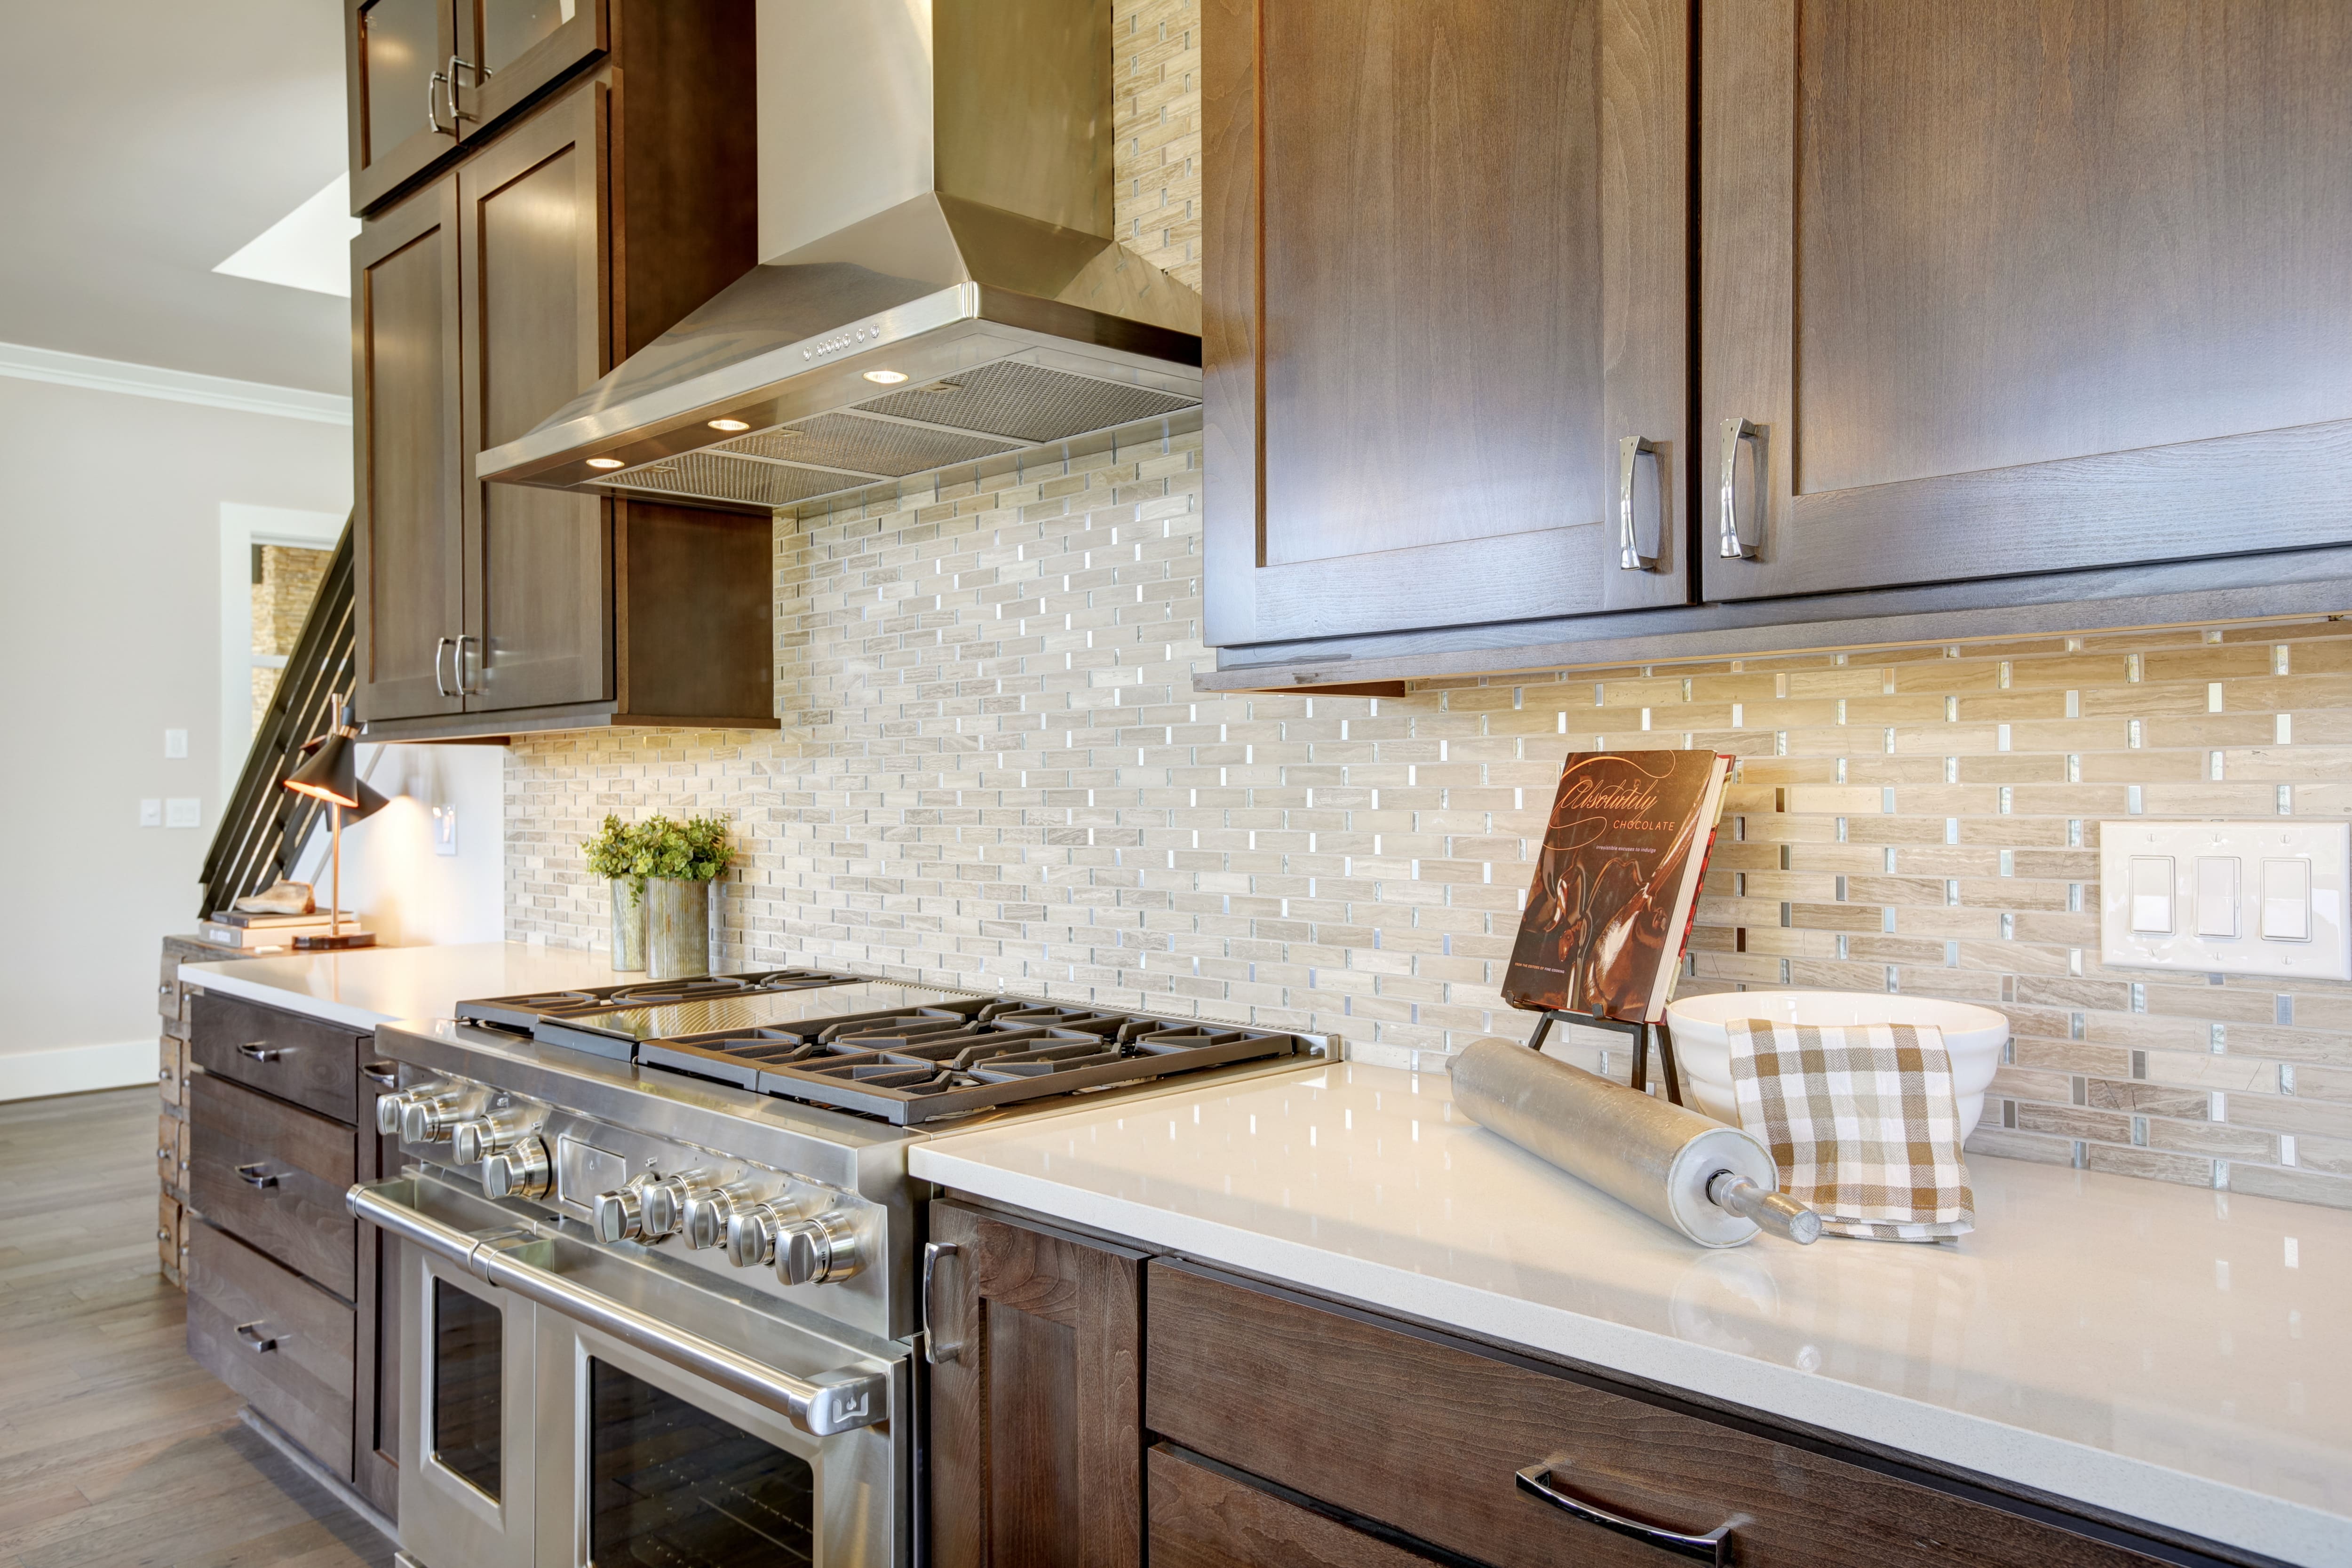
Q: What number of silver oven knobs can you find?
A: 9